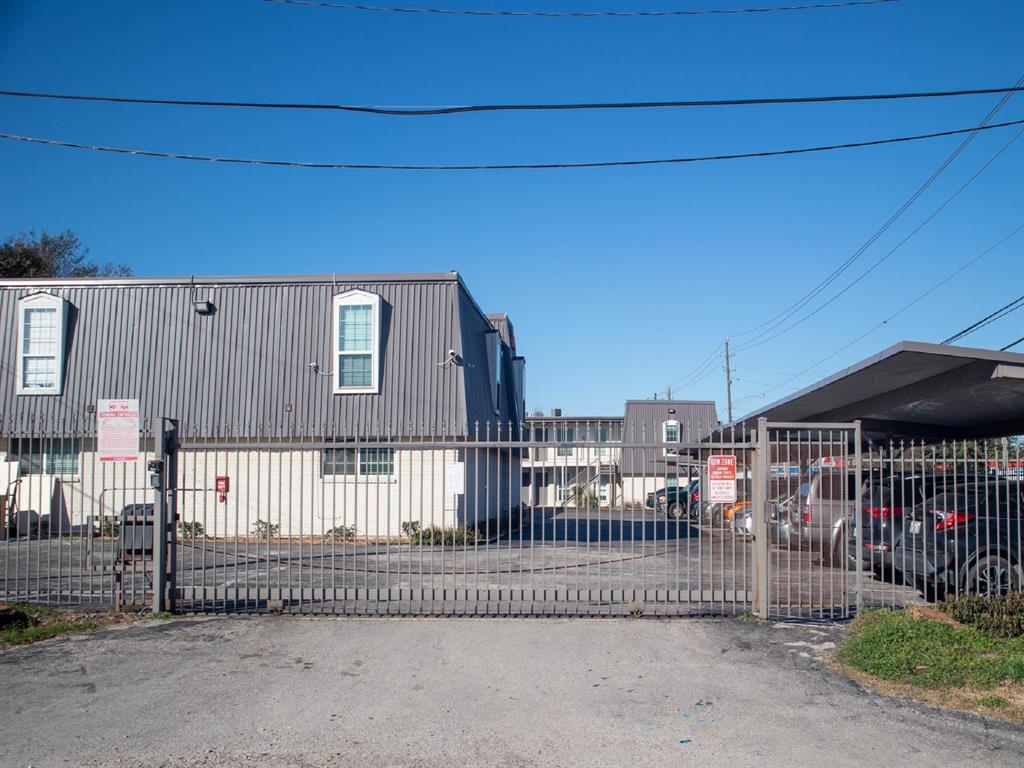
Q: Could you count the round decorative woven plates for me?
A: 0